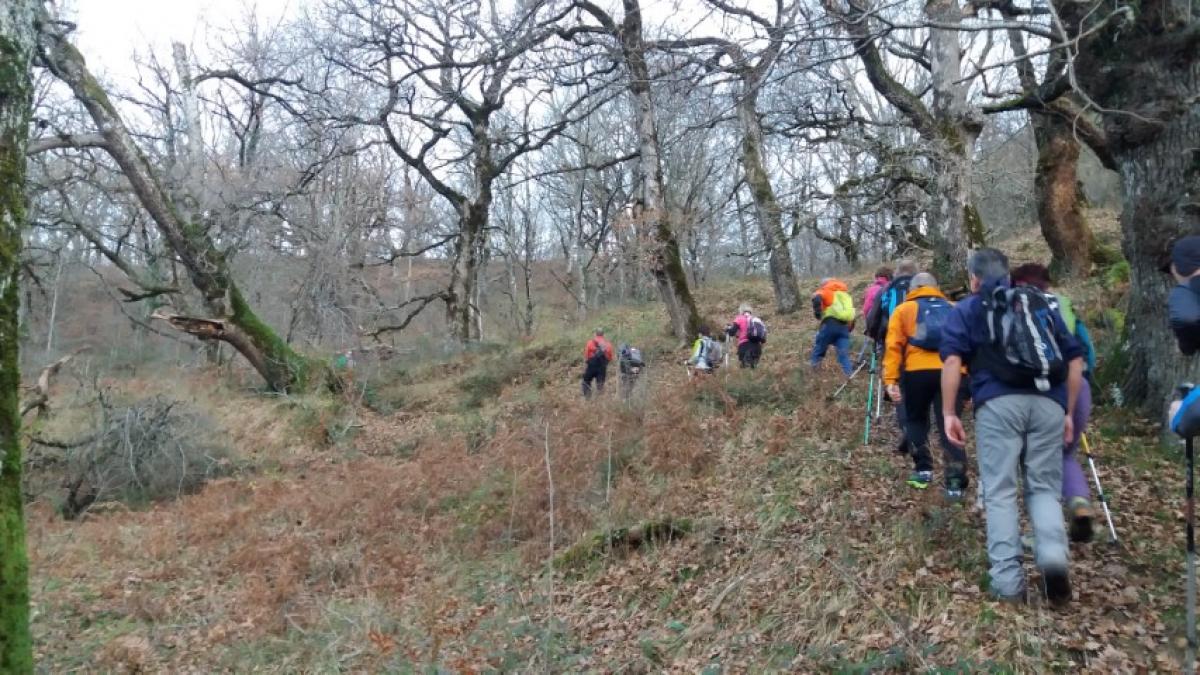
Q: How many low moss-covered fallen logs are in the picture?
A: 1